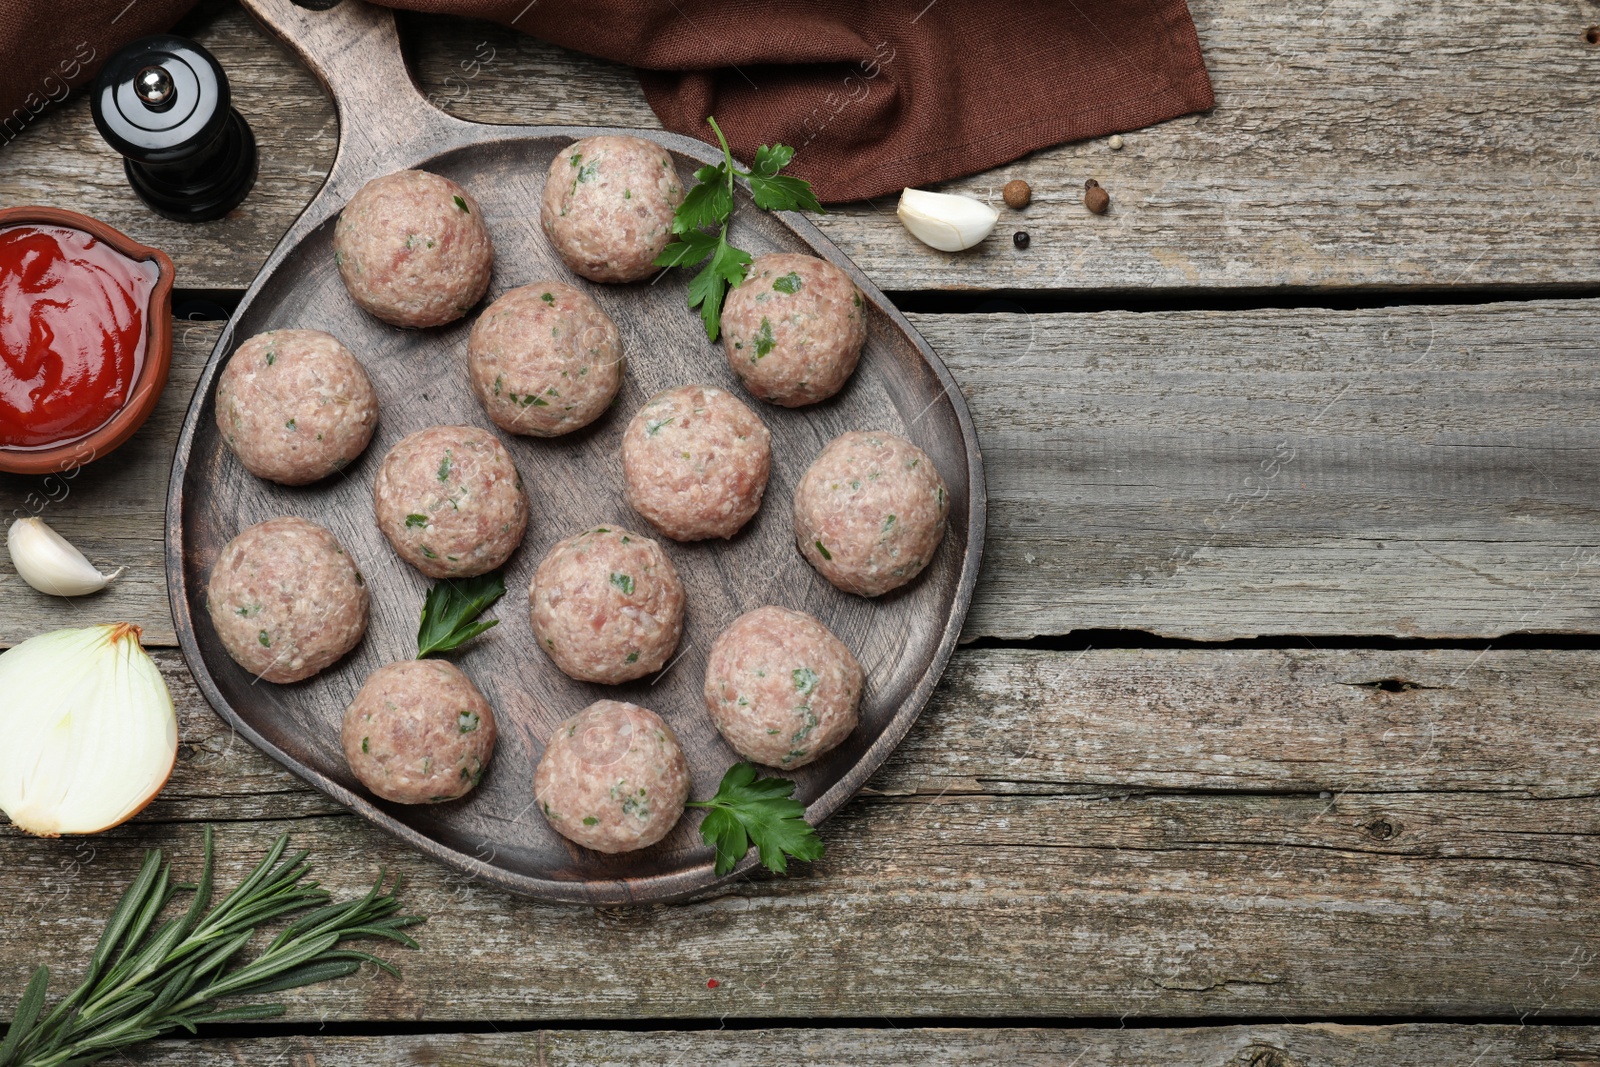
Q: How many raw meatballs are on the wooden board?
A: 13